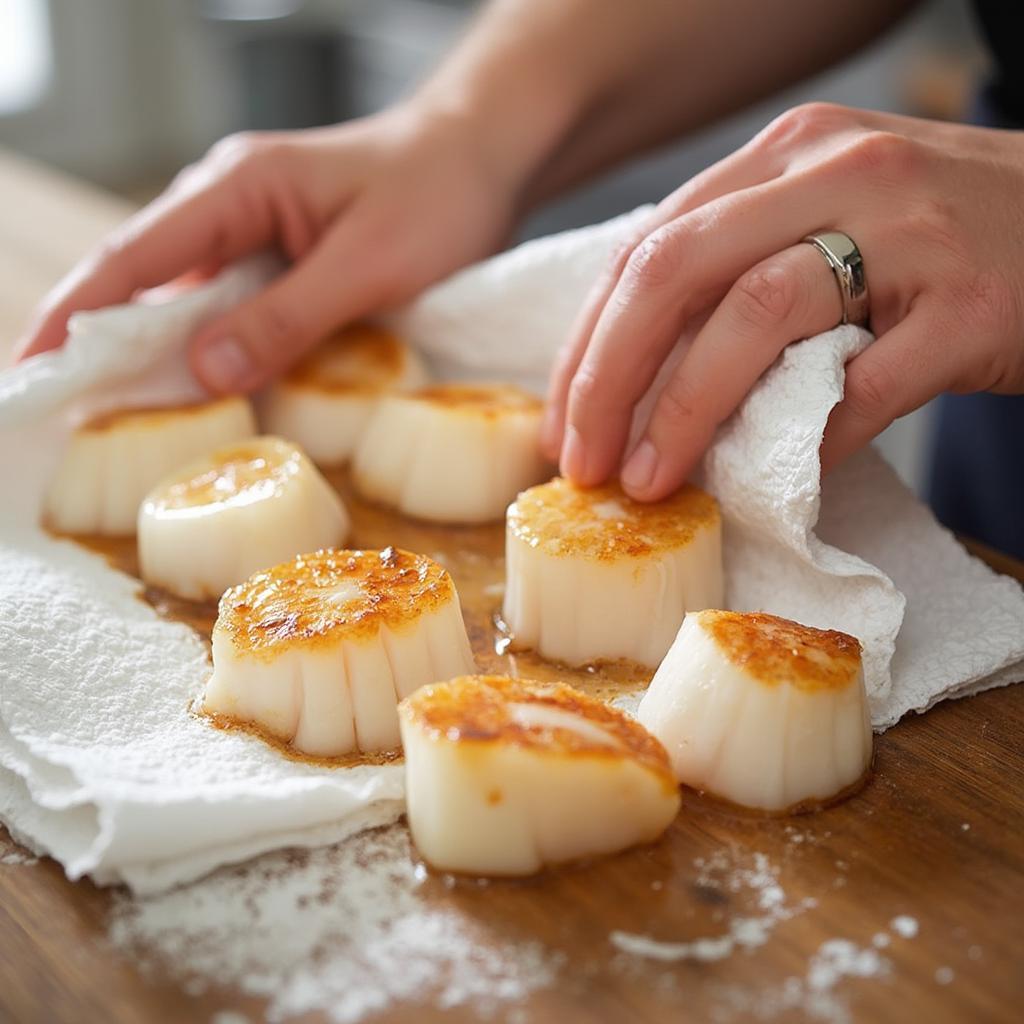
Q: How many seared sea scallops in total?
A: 8